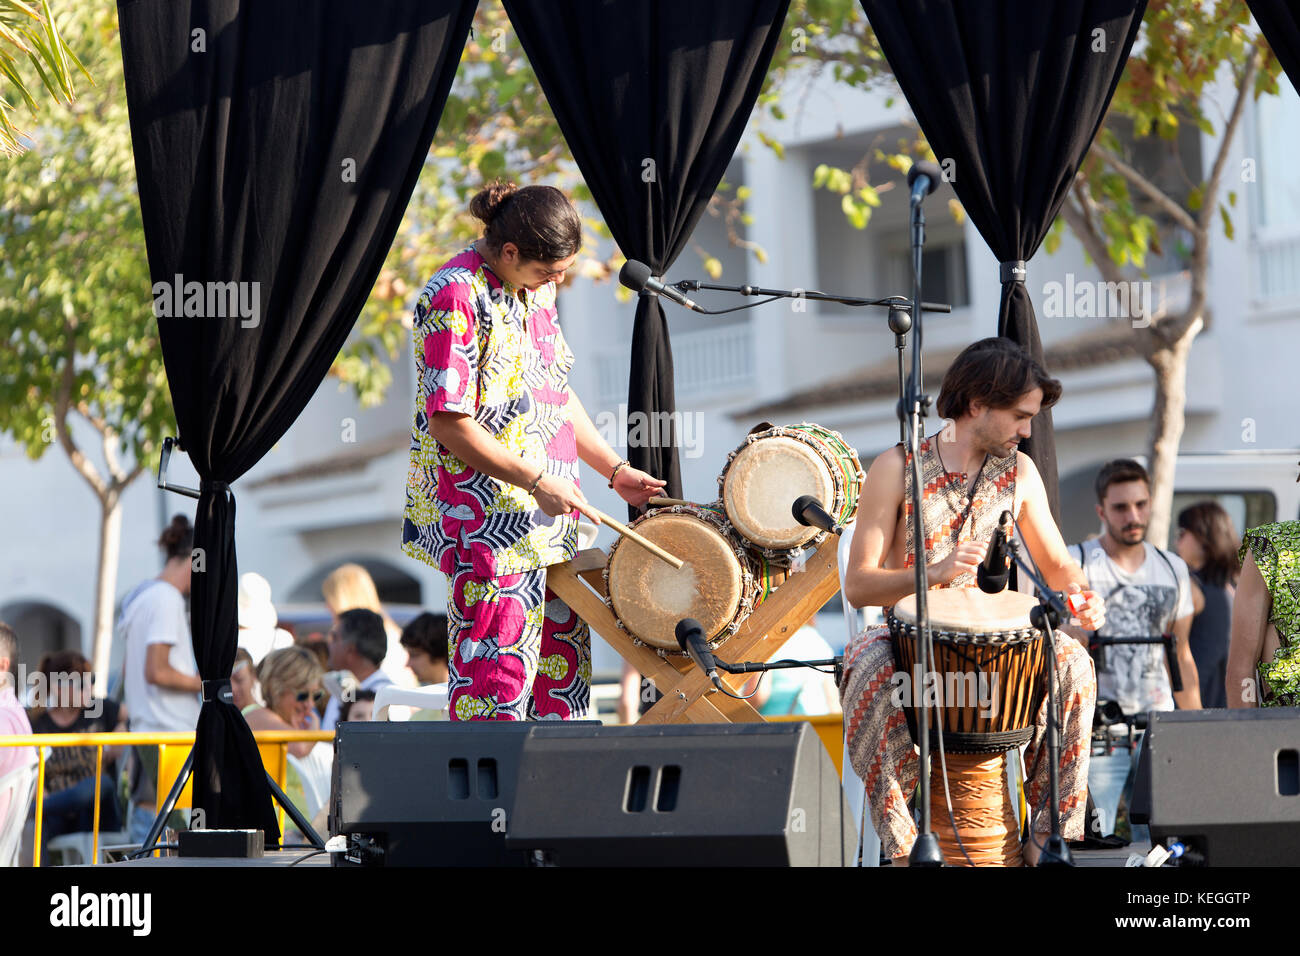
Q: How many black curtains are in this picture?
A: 4